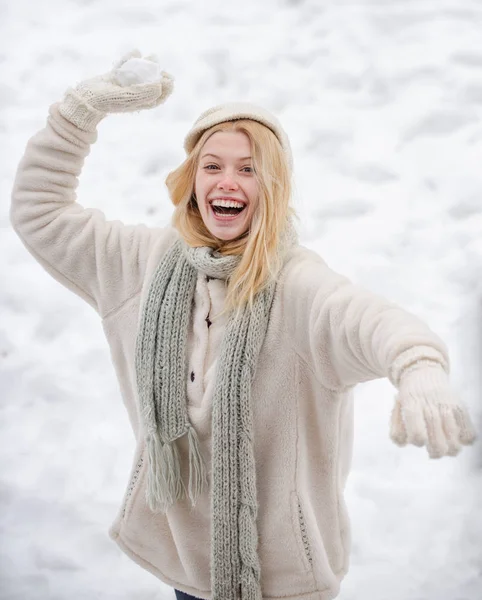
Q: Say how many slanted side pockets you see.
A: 2